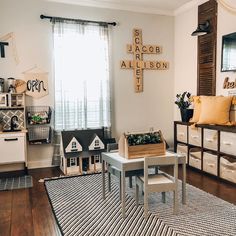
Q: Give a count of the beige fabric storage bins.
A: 8